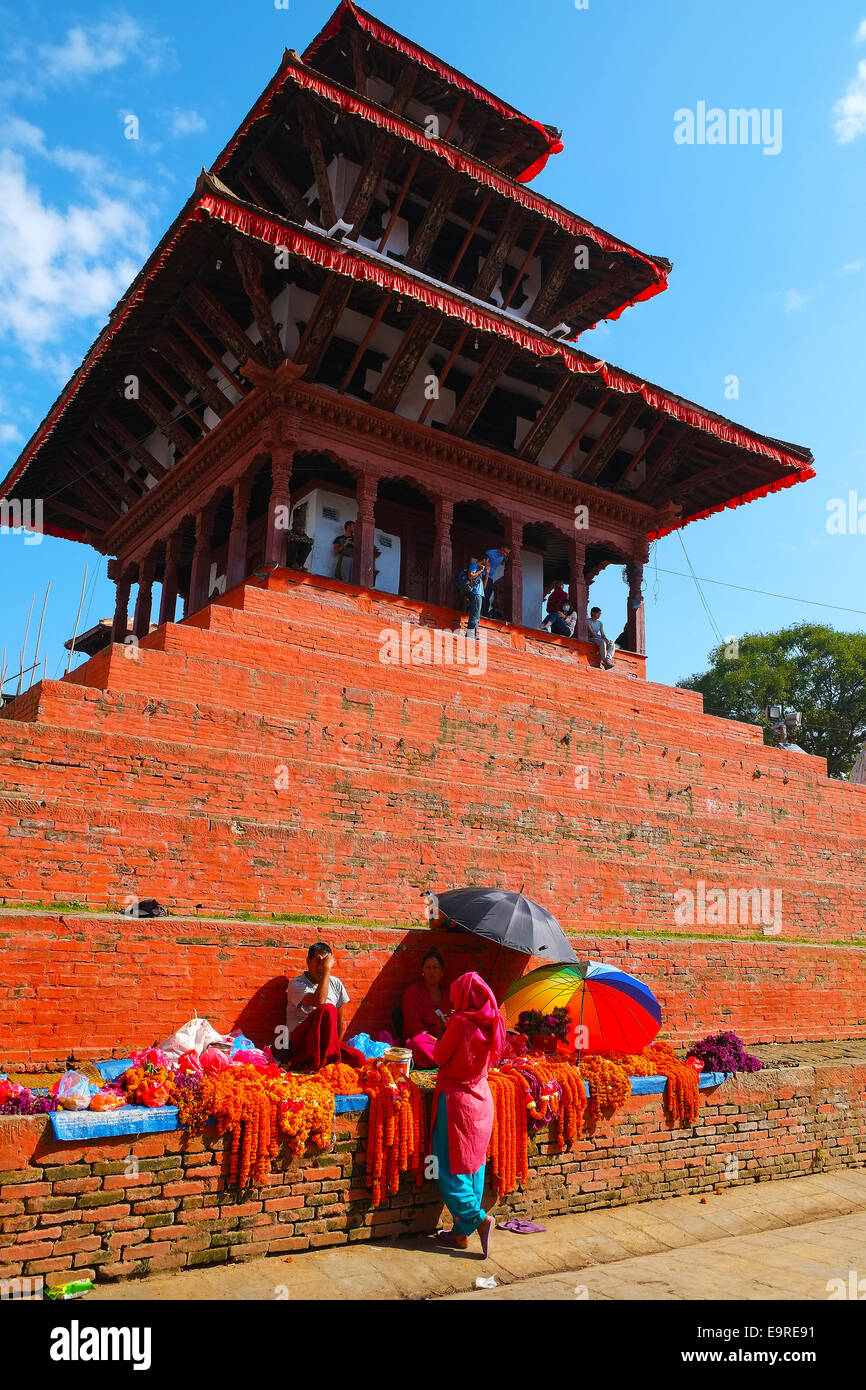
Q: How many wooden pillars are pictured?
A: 11